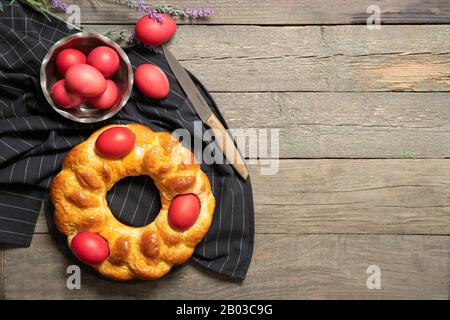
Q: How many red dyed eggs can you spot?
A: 10